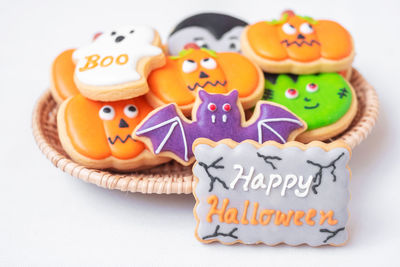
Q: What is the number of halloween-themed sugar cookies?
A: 9